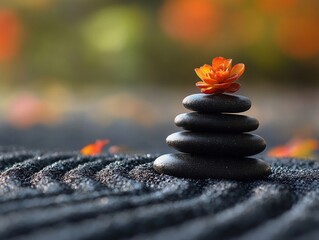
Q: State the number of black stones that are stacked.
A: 4